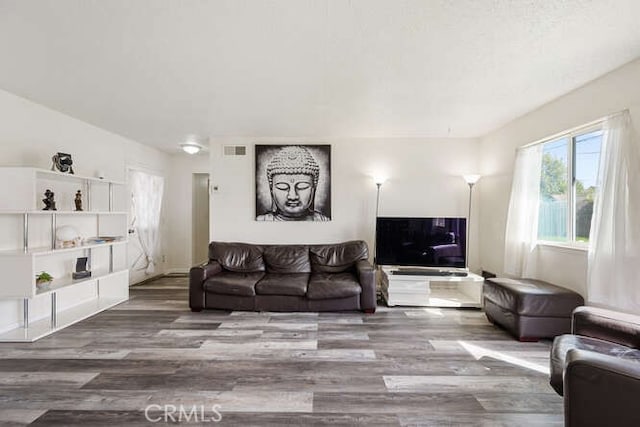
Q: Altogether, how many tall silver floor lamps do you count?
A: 2